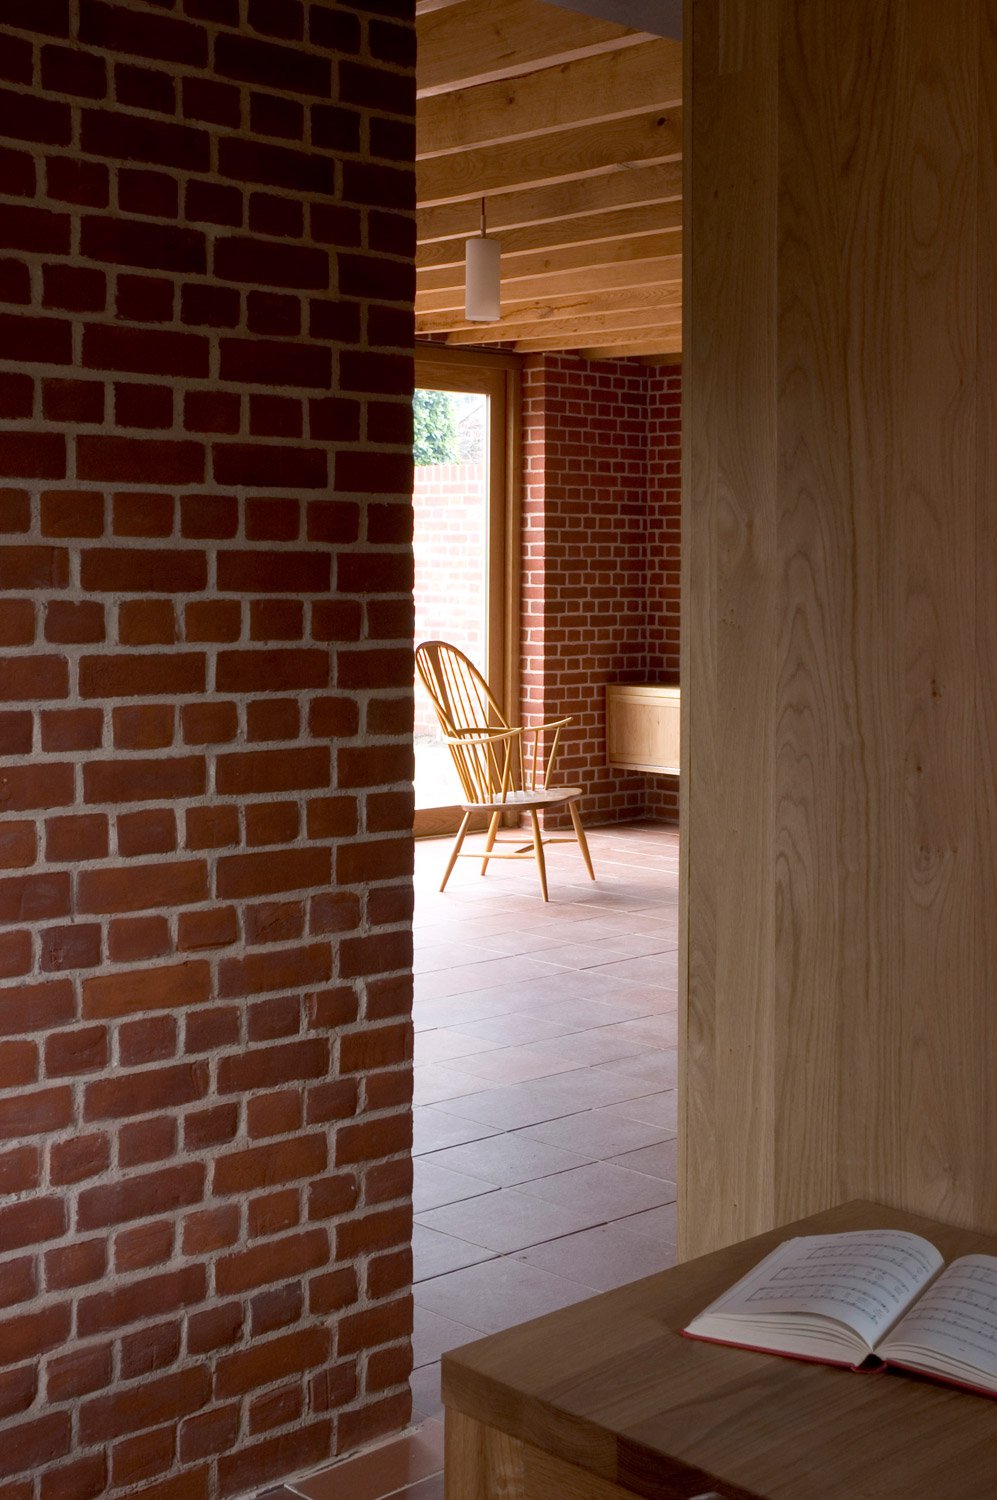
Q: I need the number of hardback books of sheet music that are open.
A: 1